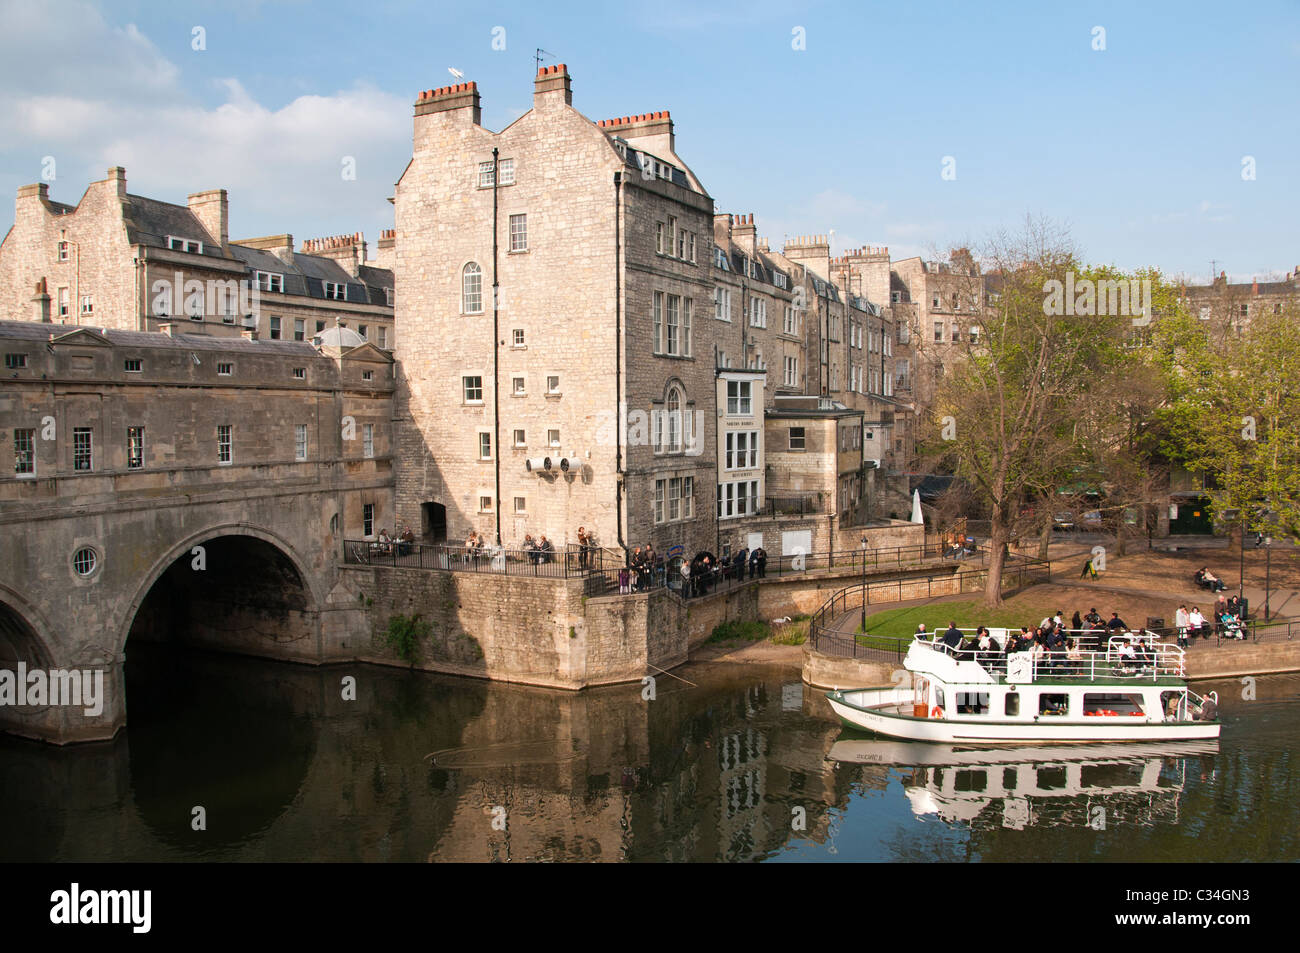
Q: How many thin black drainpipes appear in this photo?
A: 2